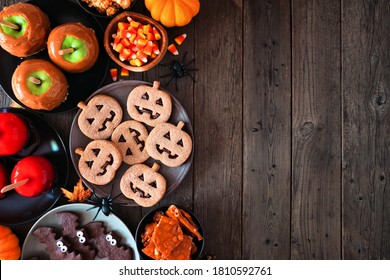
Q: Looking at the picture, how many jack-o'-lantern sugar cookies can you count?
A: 6